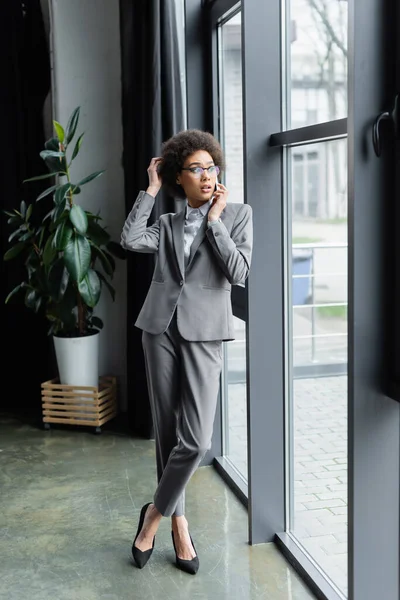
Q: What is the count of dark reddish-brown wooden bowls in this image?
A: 0